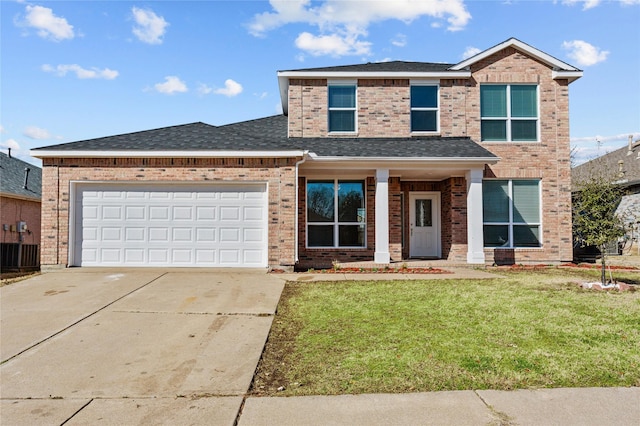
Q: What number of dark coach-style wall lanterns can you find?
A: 0